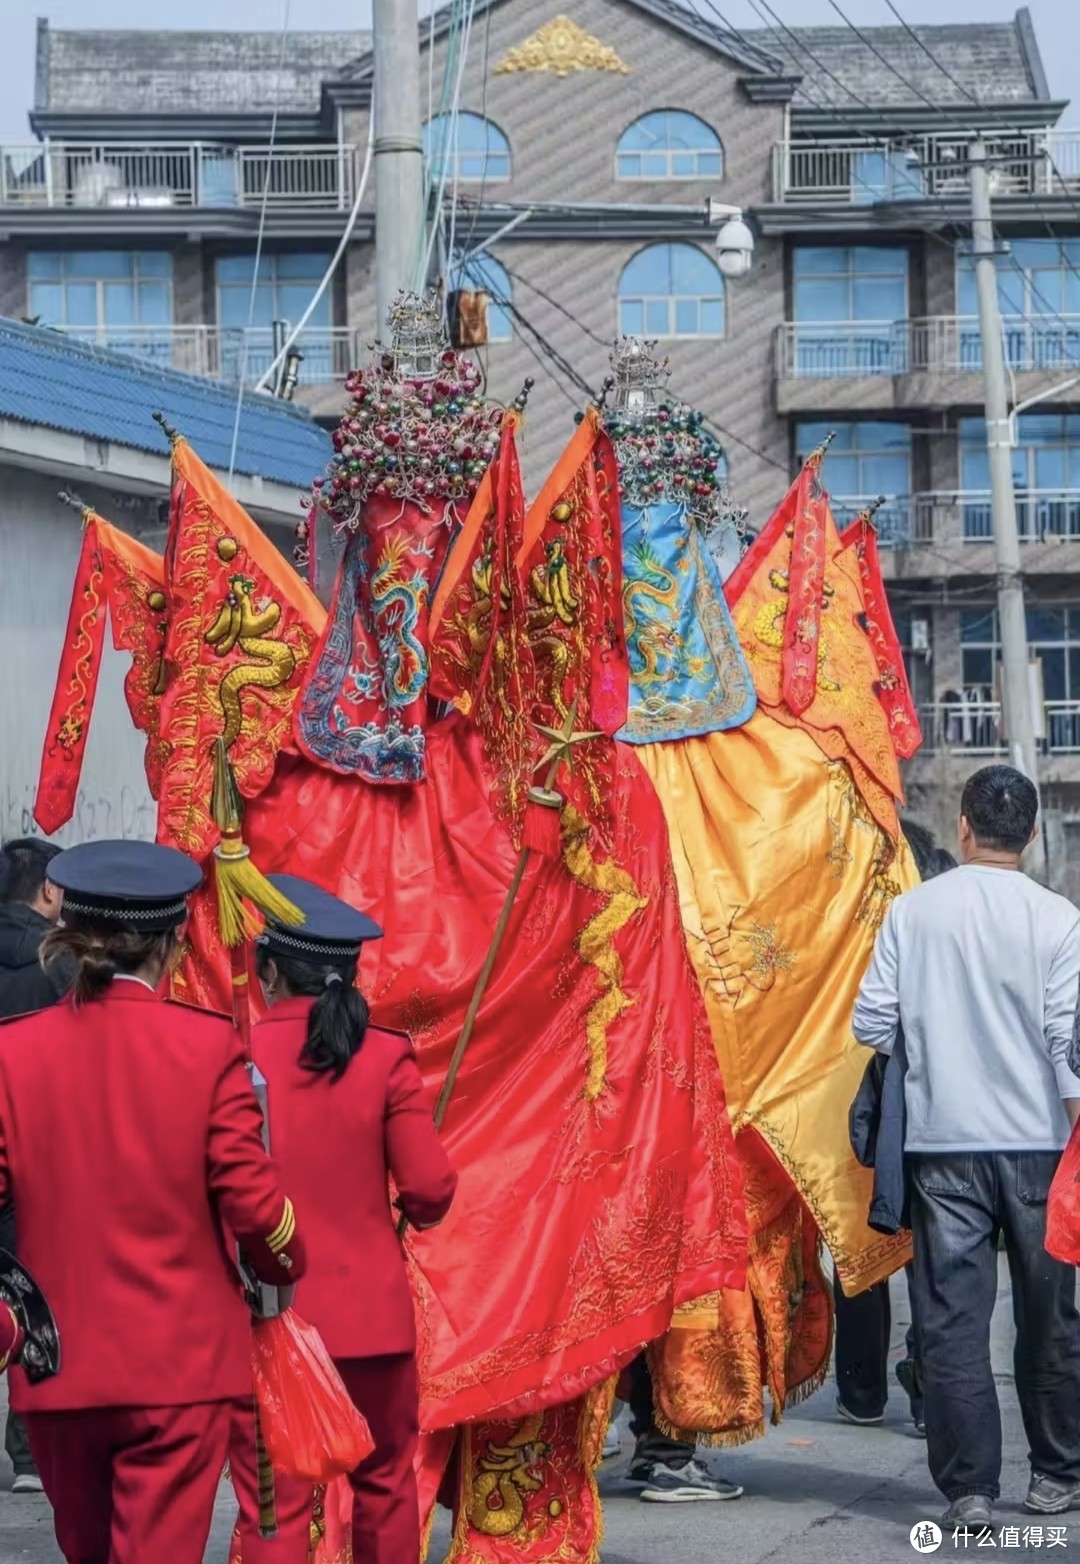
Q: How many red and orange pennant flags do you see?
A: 6